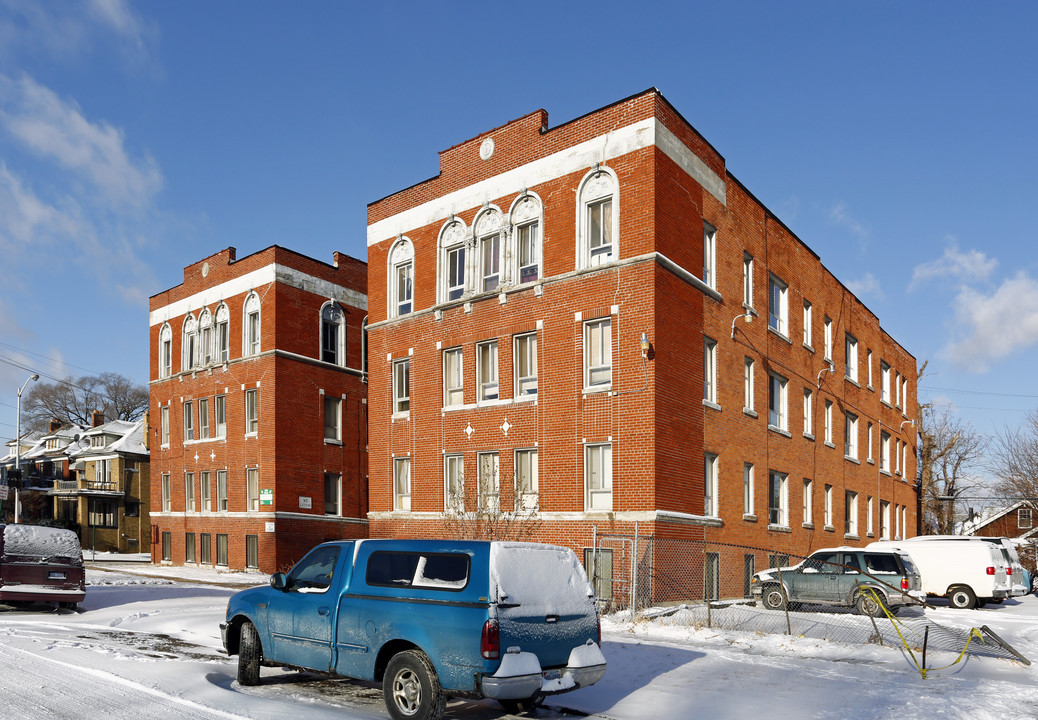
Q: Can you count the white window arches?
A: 12